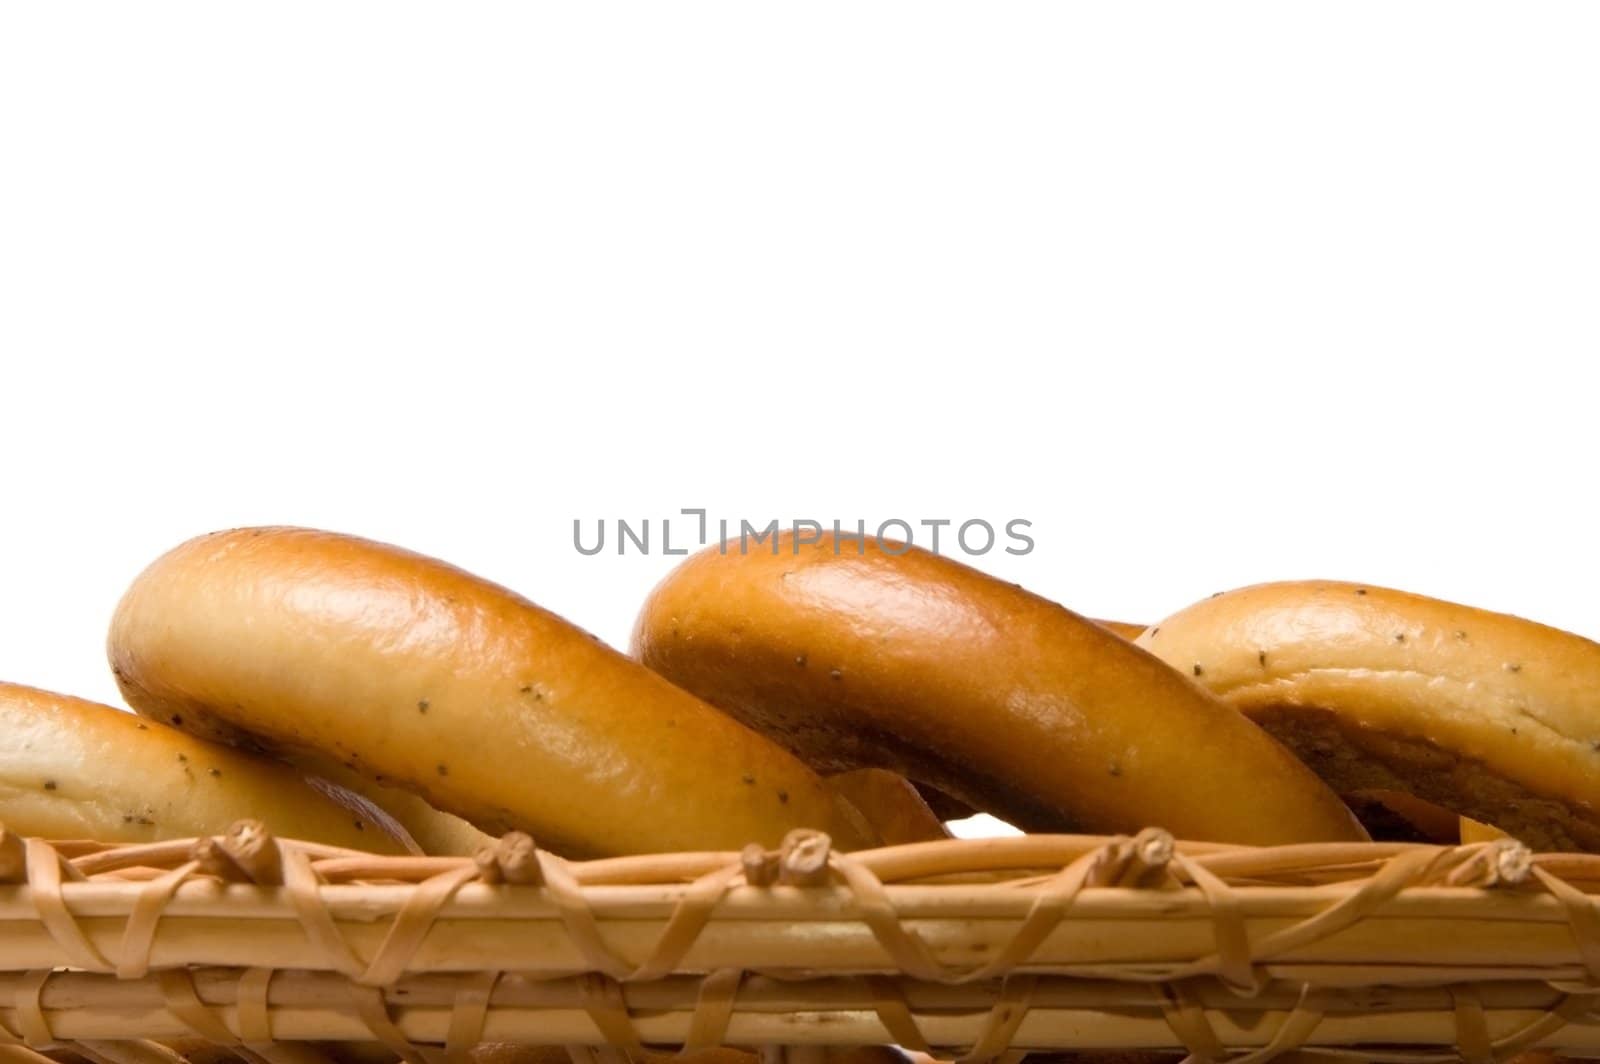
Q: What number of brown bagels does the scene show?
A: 4